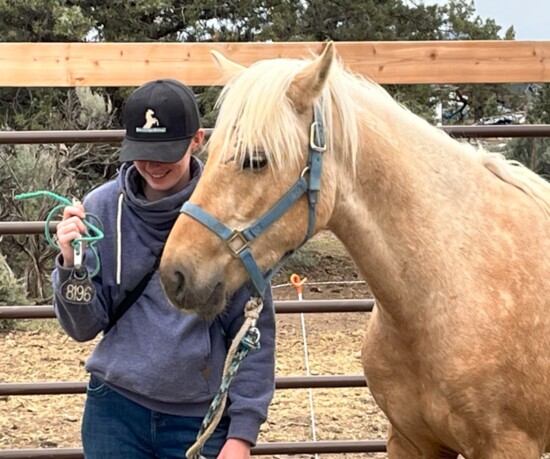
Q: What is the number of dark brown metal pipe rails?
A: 5